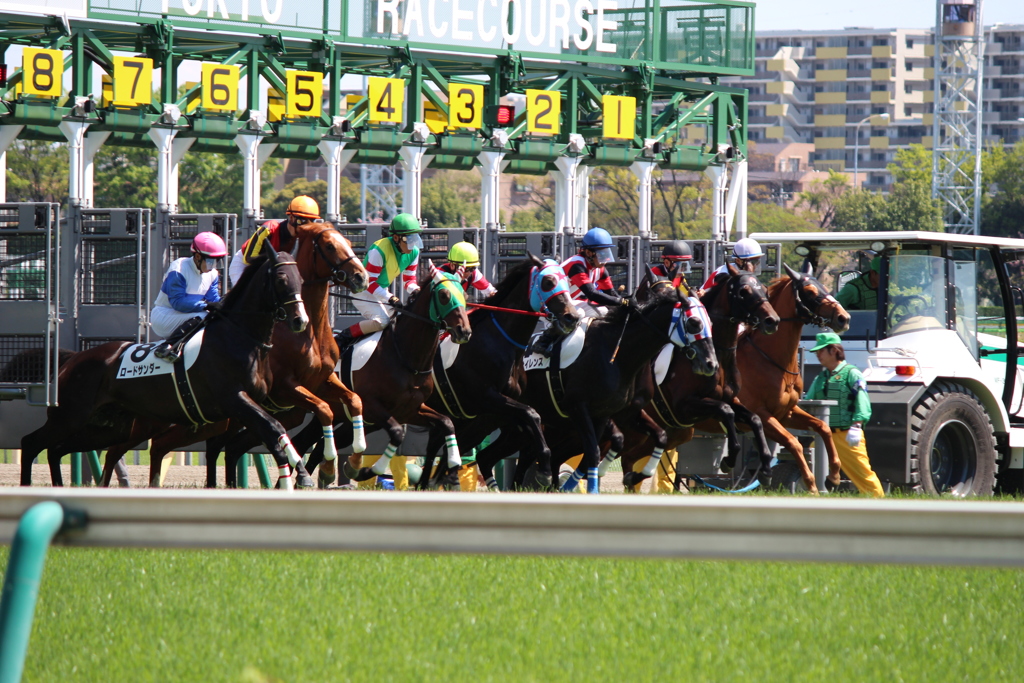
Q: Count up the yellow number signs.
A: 8